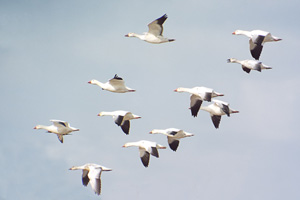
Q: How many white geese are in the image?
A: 11